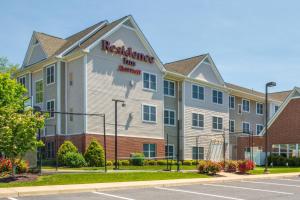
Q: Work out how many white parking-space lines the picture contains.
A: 6